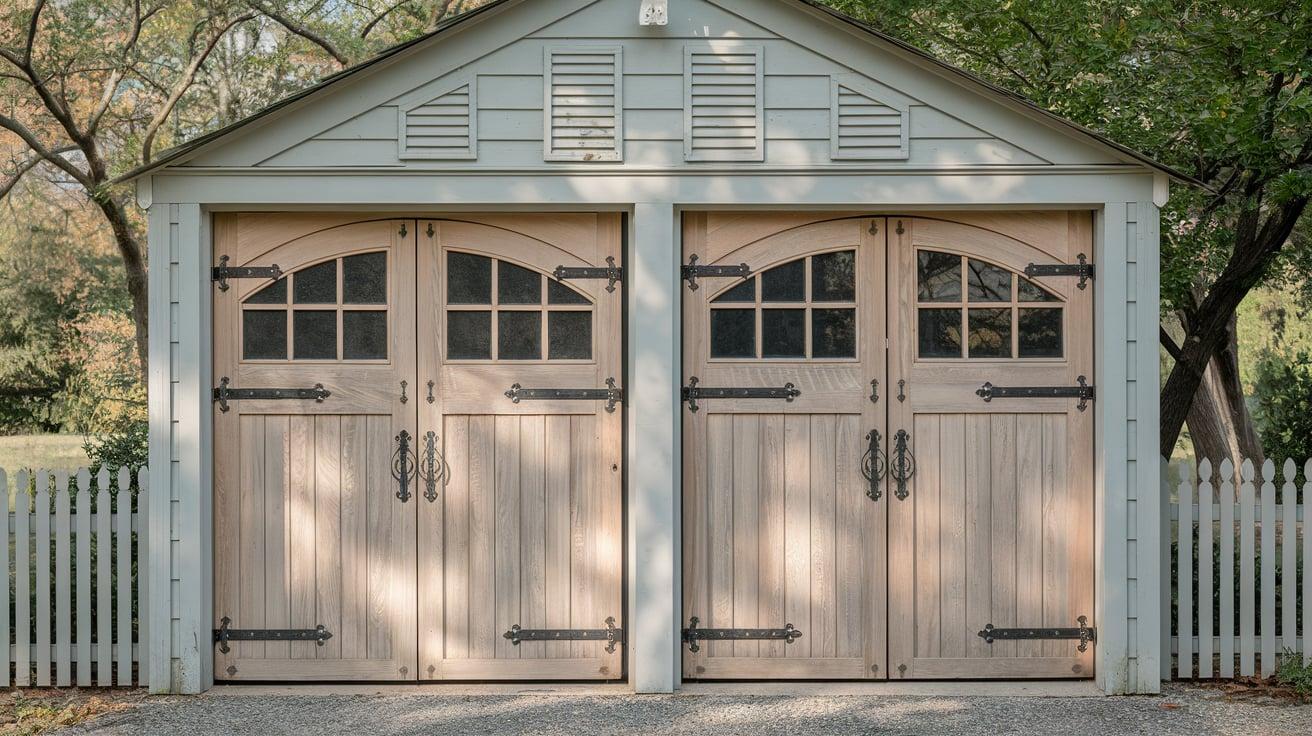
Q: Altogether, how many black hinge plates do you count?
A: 12